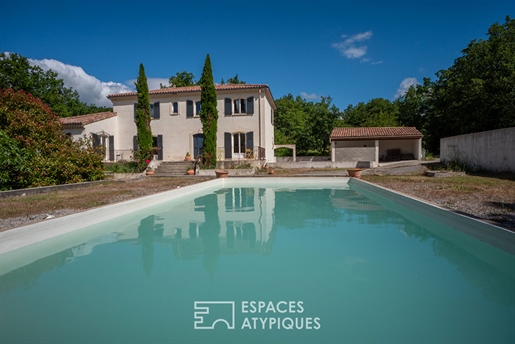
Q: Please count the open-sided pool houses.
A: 1